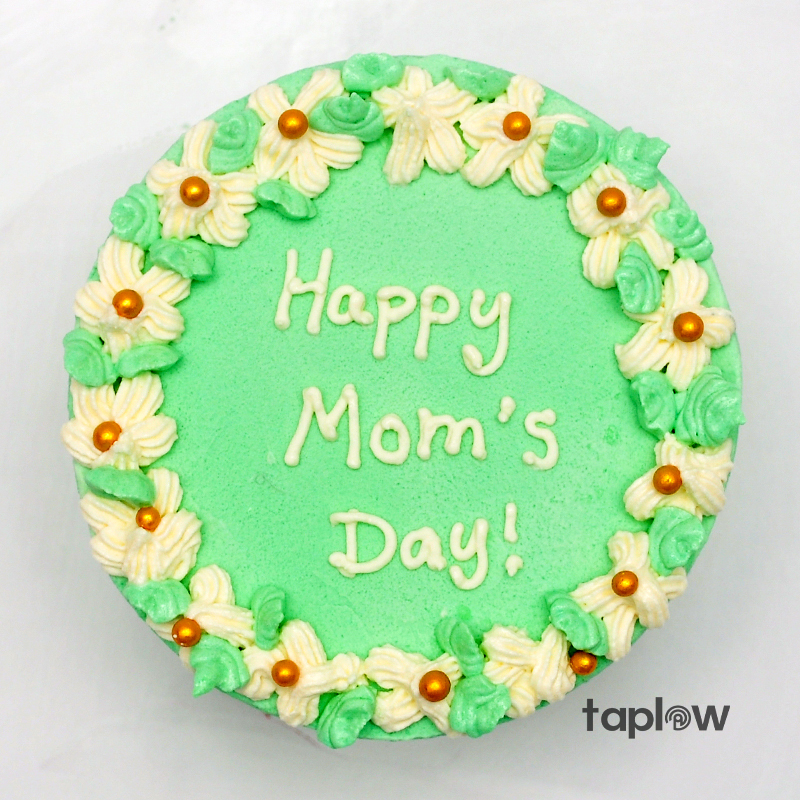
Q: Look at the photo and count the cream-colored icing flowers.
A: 15